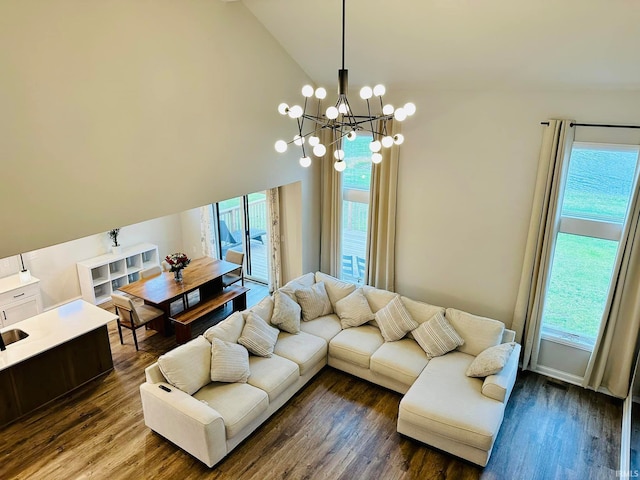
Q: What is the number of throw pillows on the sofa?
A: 8